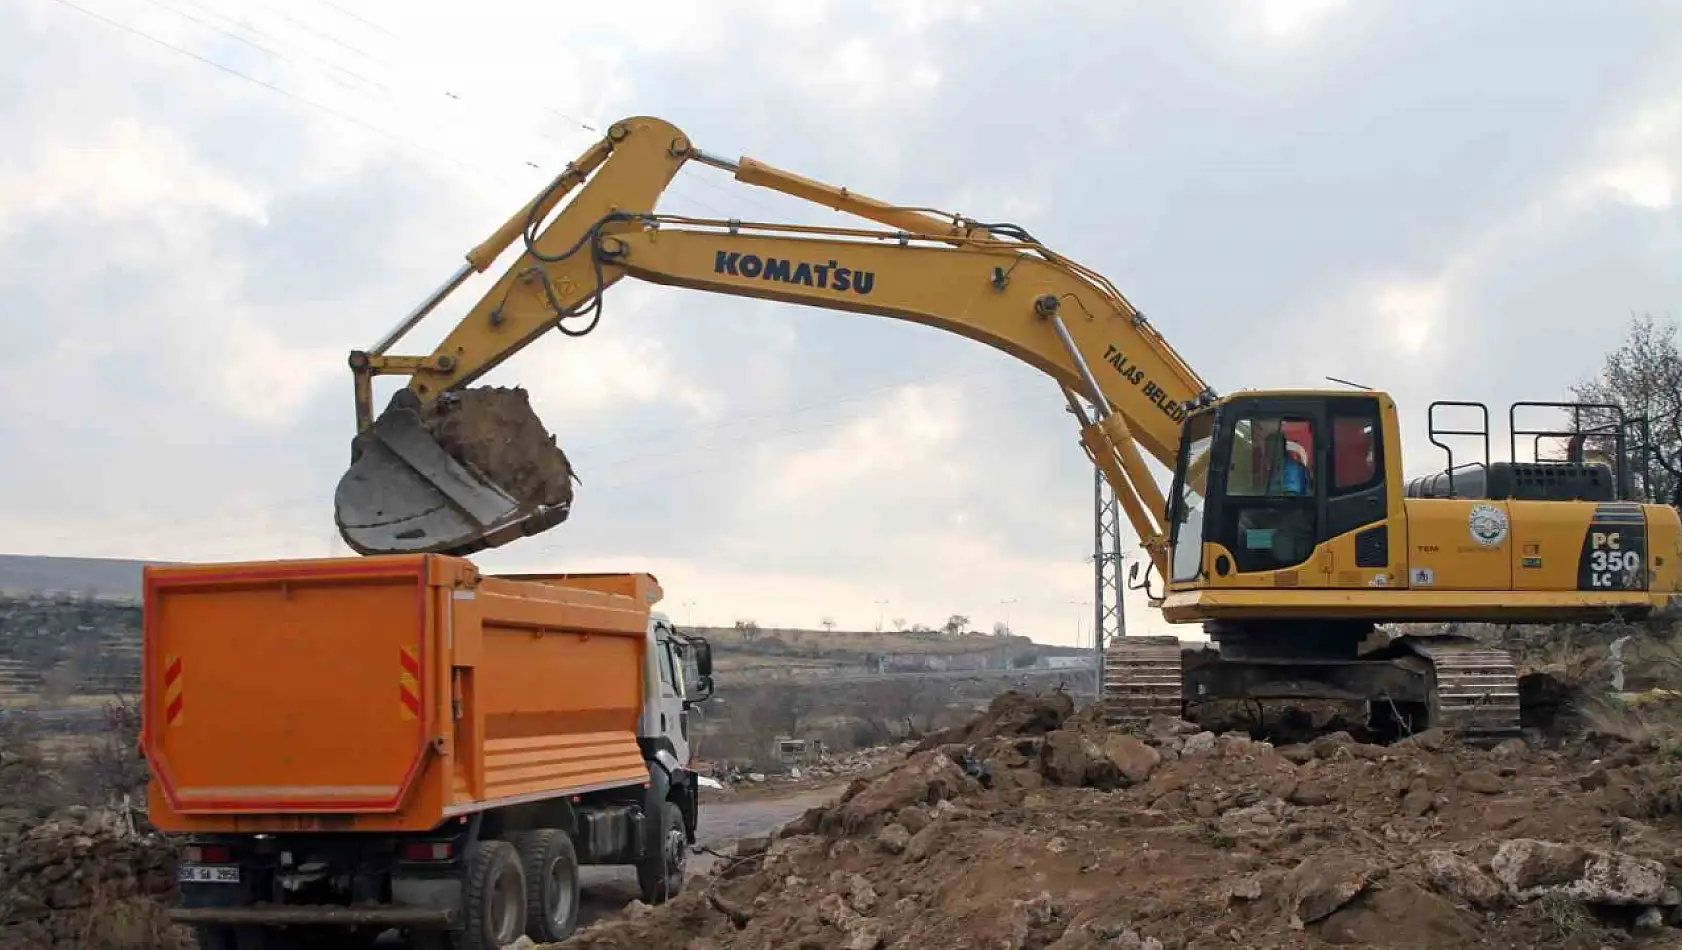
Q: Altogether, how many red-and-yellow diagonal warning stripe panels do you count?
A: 2